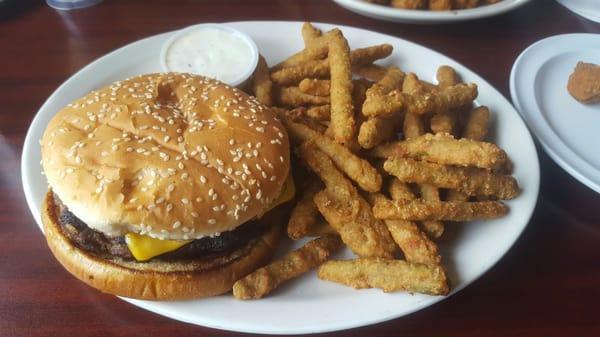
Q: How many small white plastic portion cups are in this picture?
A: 1